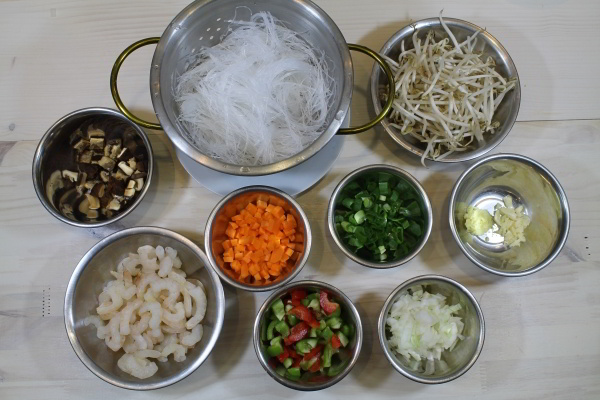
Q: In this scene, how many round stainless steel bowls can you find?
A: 8